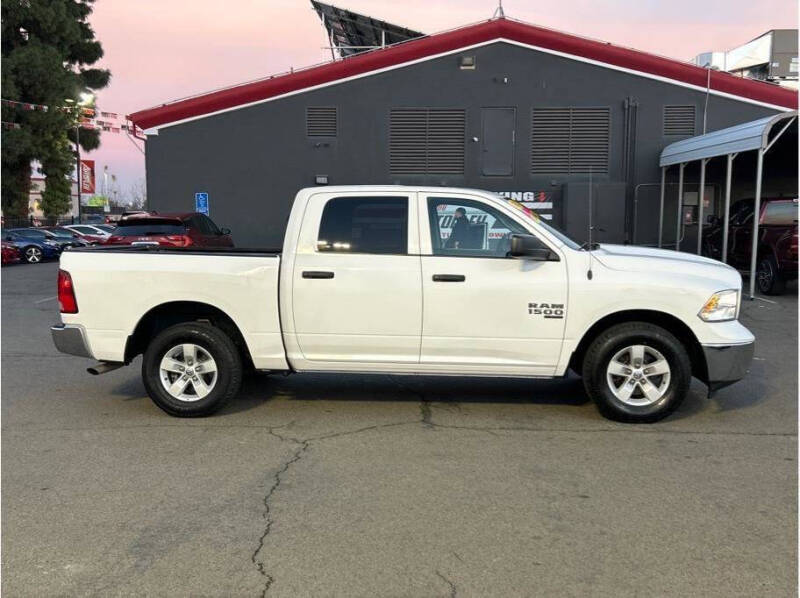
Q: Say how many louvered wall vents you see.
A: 4